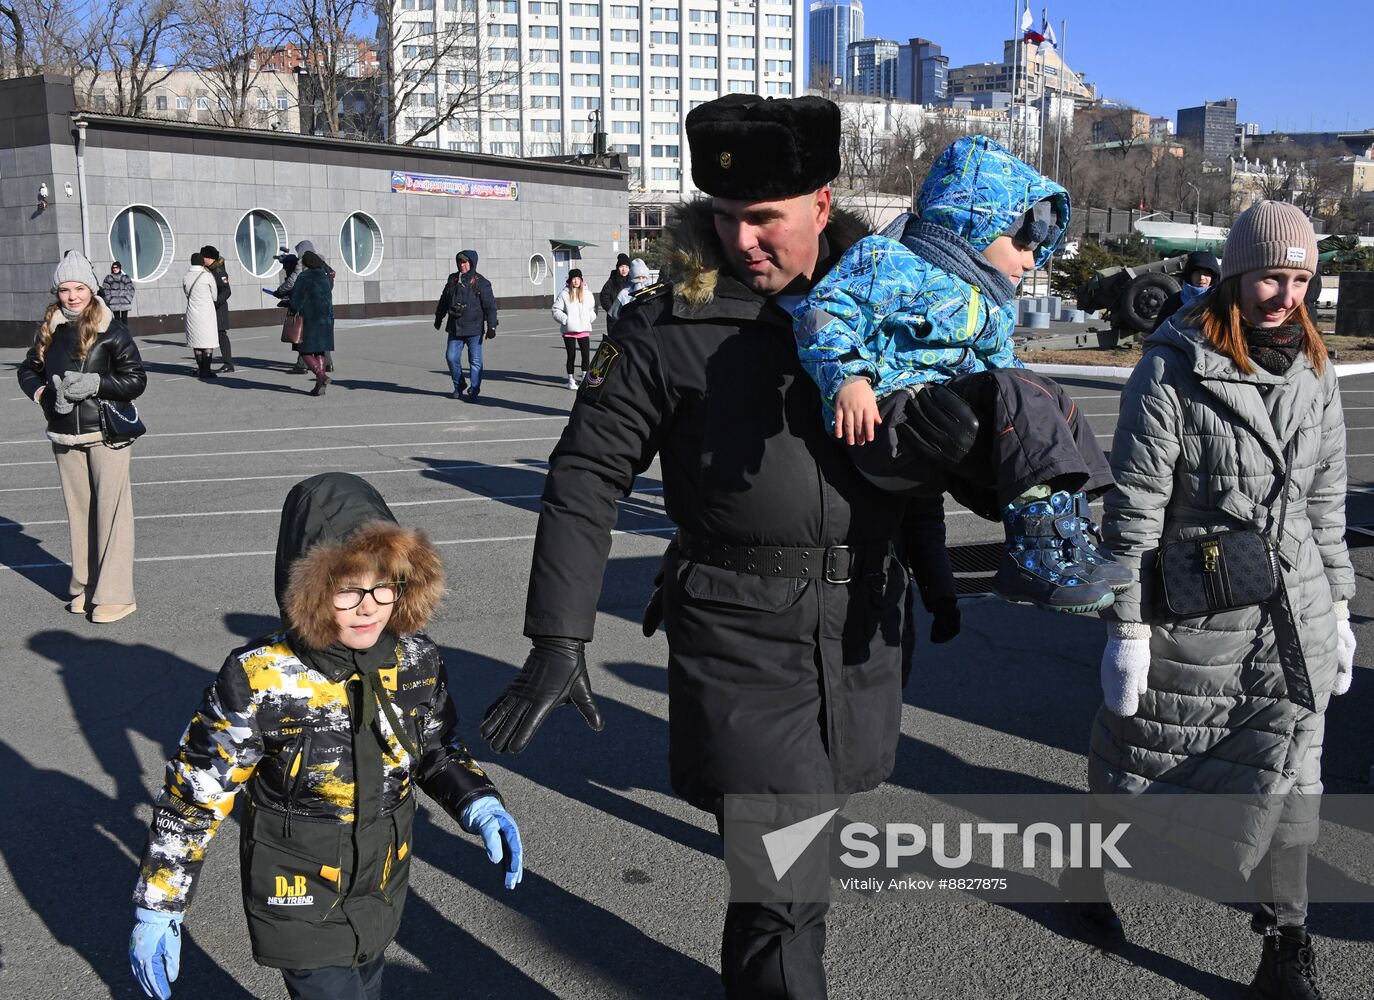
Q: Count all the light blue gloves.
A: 2